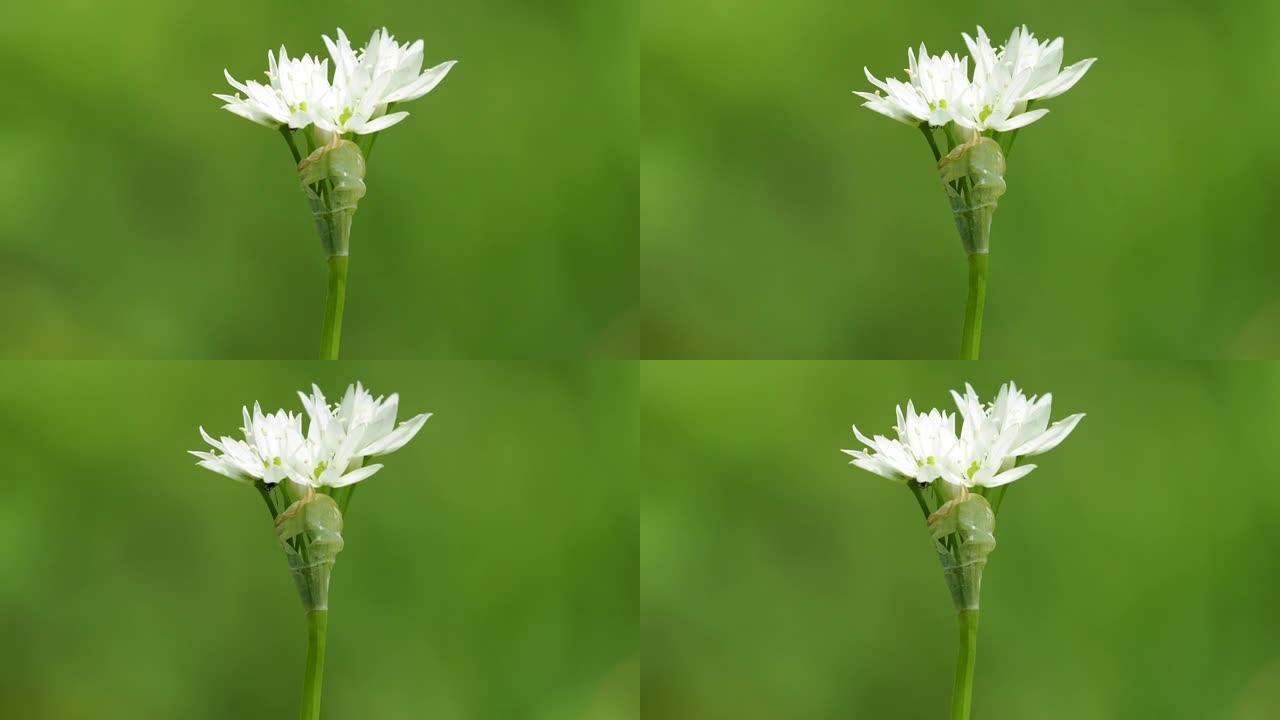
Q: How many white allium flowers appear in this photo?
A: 4